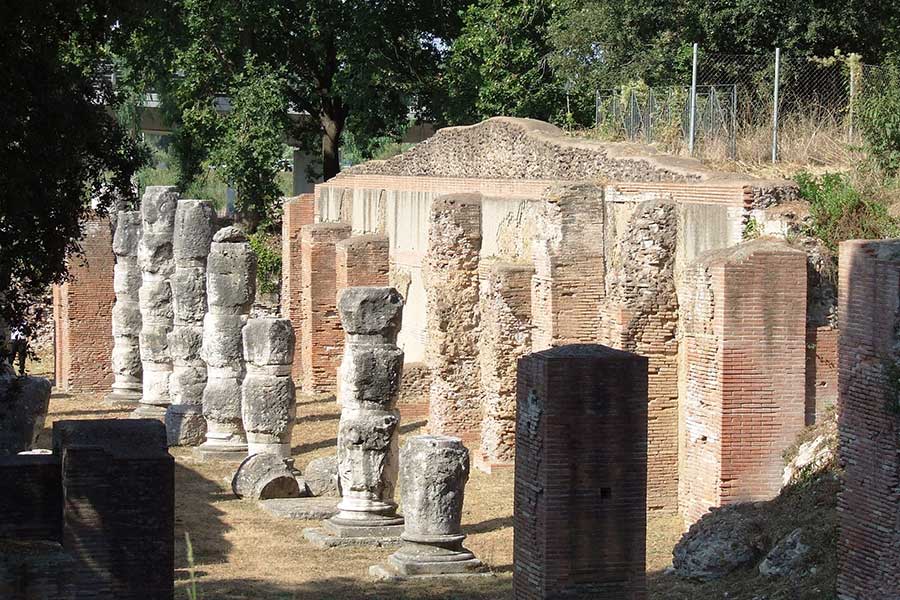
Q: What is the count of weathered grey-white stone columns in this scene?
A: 7